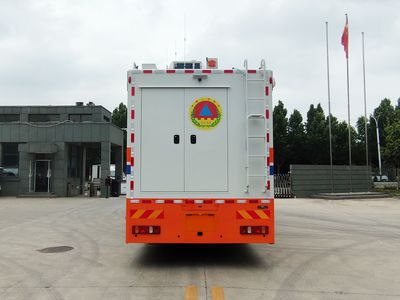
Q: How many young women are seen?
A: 0